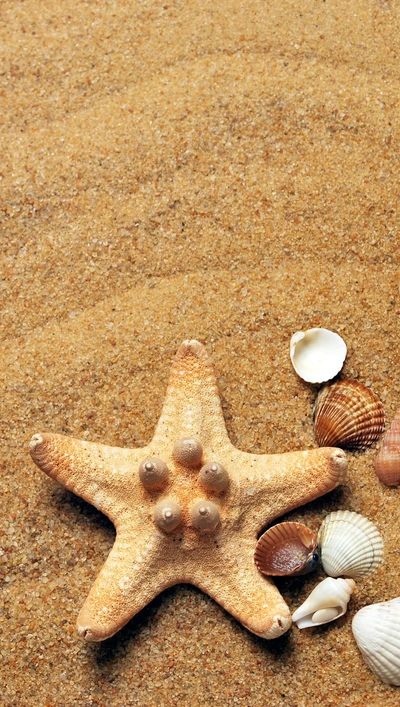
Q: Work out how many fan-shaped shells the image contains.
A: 5